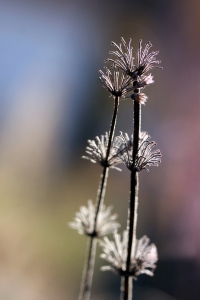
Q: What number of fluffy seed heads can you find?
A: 6